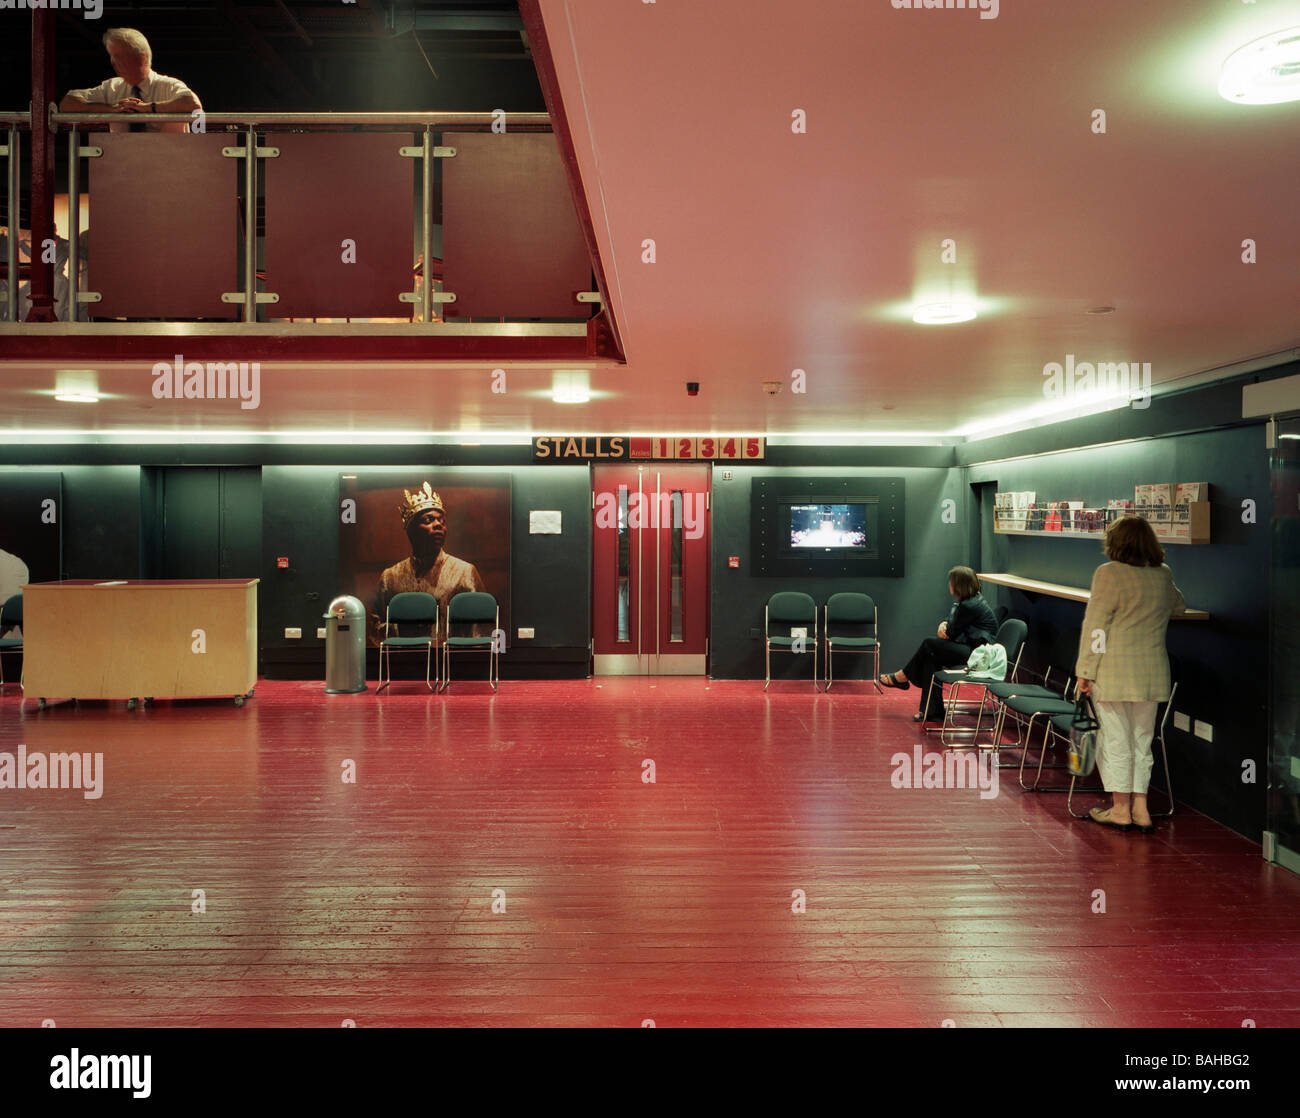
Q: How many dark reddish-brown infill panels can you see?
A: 3